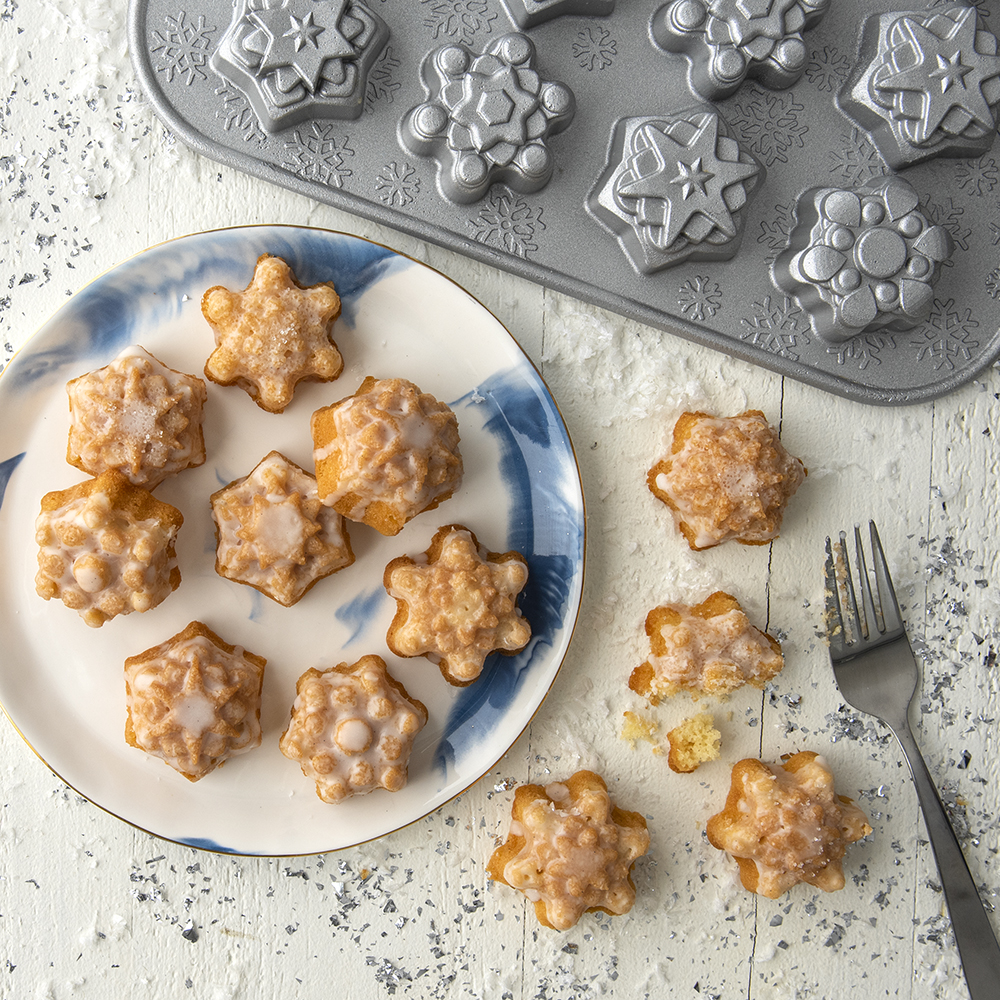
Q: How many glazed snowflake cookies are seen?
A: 12